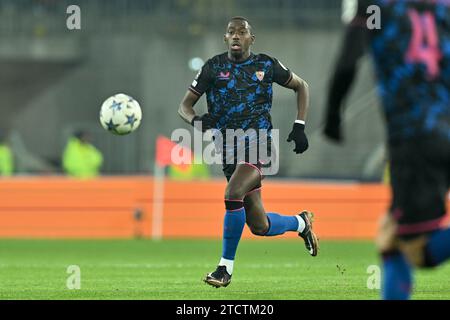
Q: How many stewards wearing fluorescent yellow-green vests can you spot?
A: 3